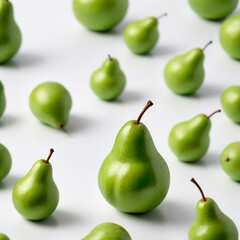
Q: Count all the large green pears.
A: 1